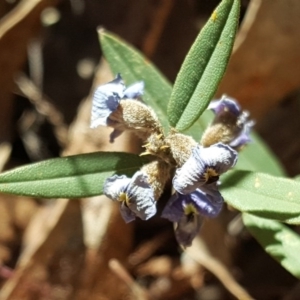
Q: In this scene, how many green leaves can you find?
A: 6